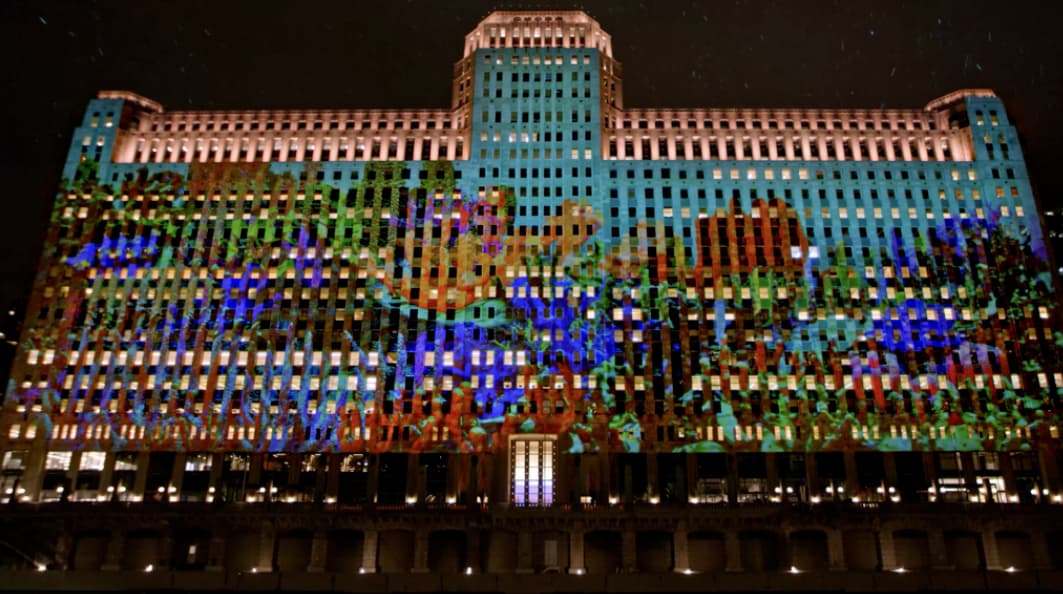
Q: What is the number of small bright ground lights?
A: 10